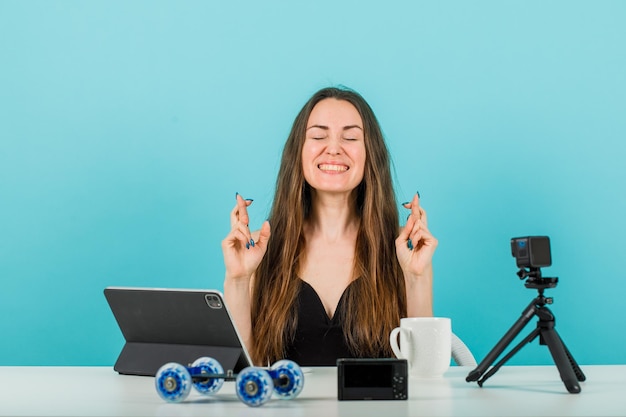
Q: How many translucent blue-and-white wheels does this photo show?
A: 4